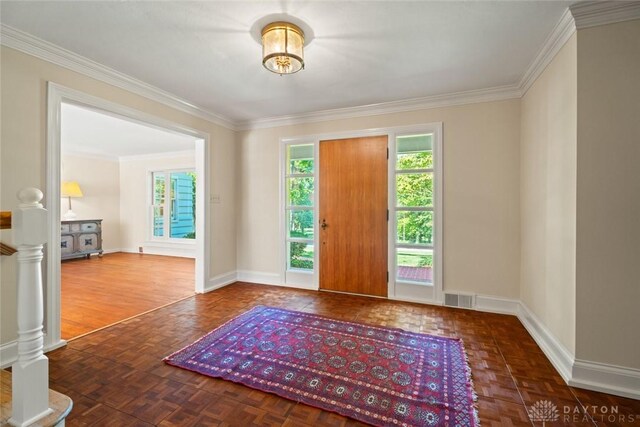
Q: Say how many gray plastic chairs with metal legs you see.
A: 0